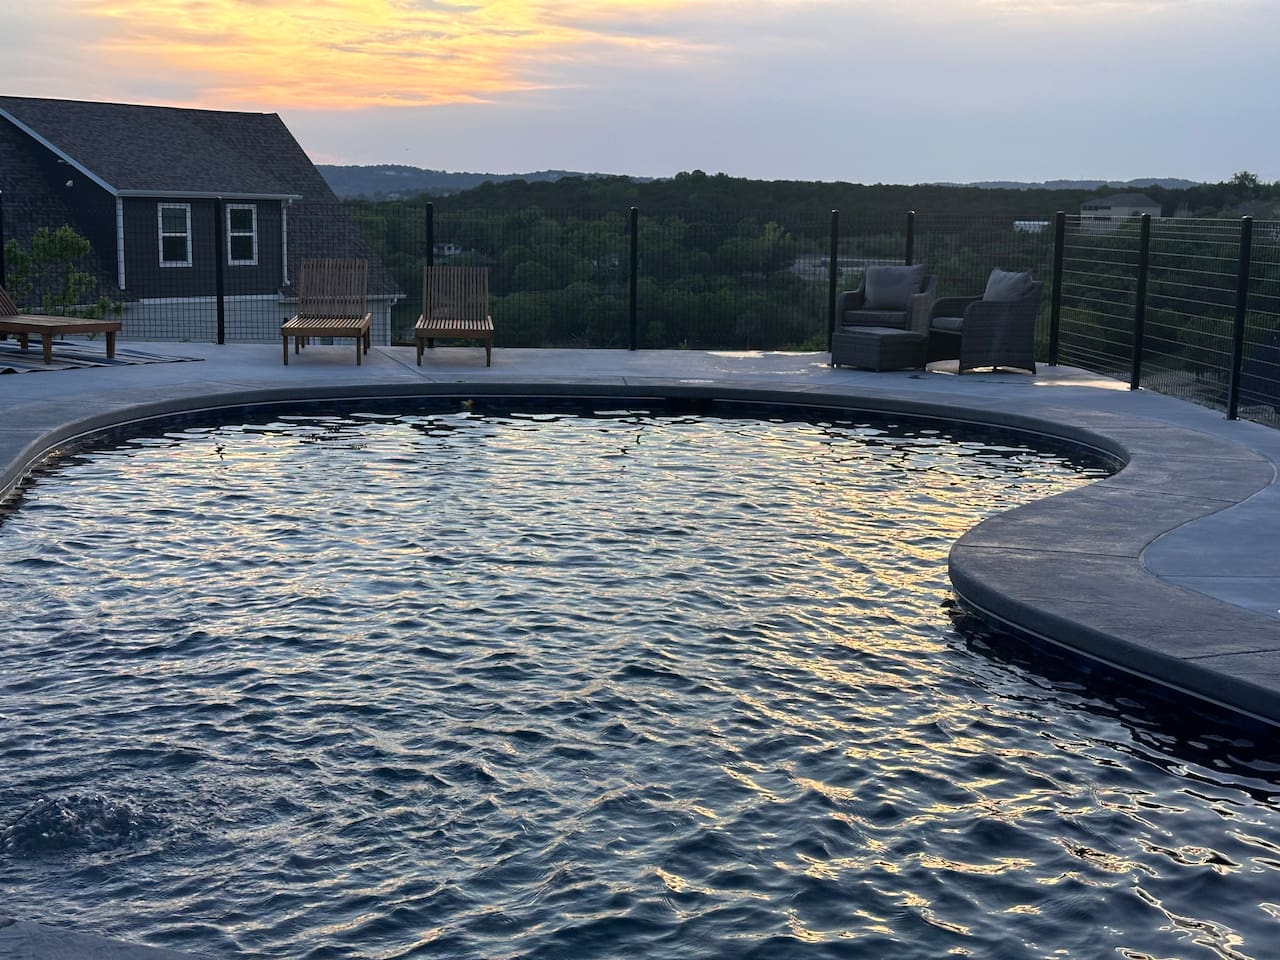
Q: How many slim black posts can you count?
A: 9